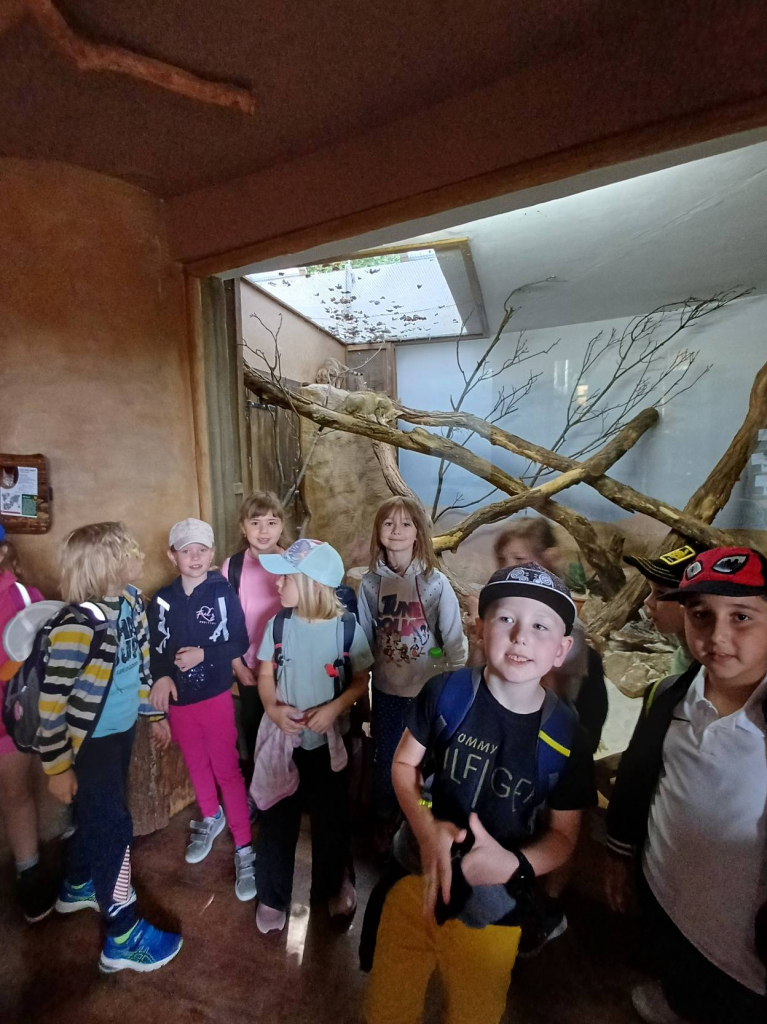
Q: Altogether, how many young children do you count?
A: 10